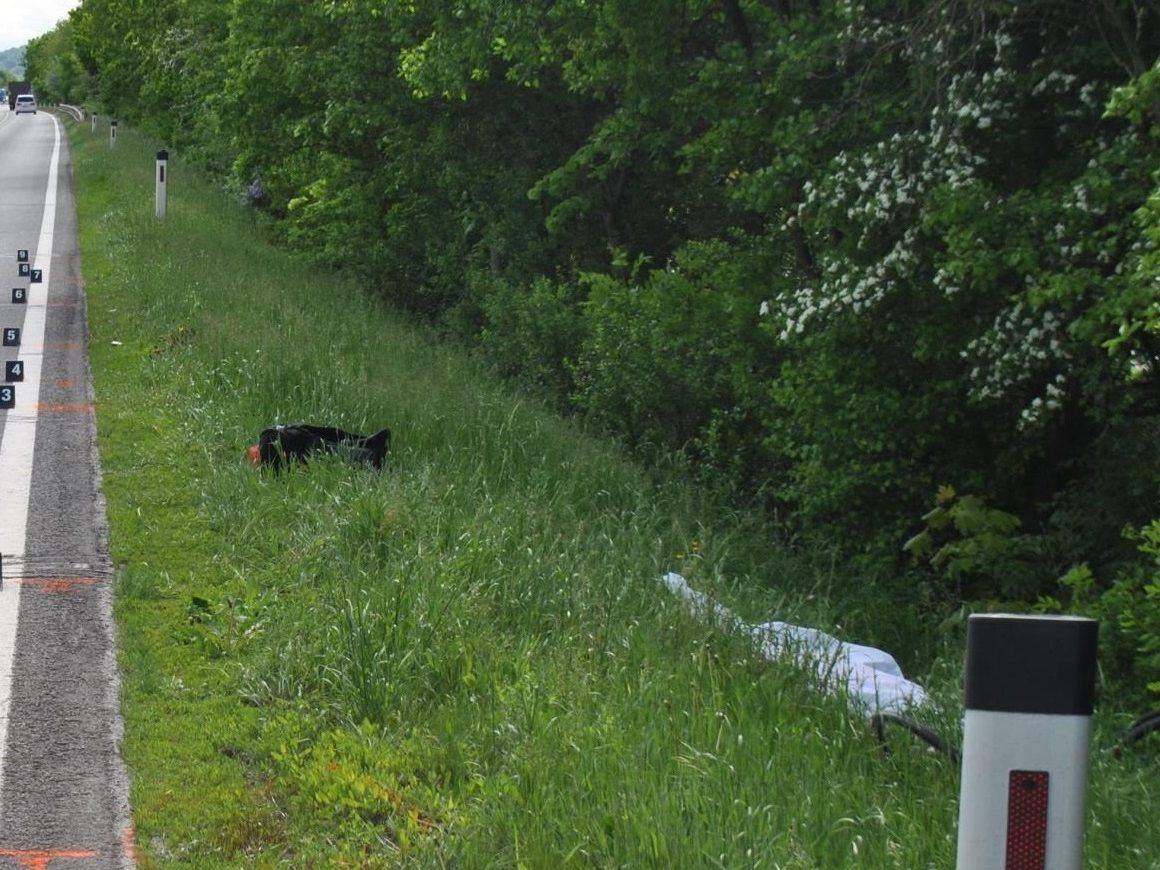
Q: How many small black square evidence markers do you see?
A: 7